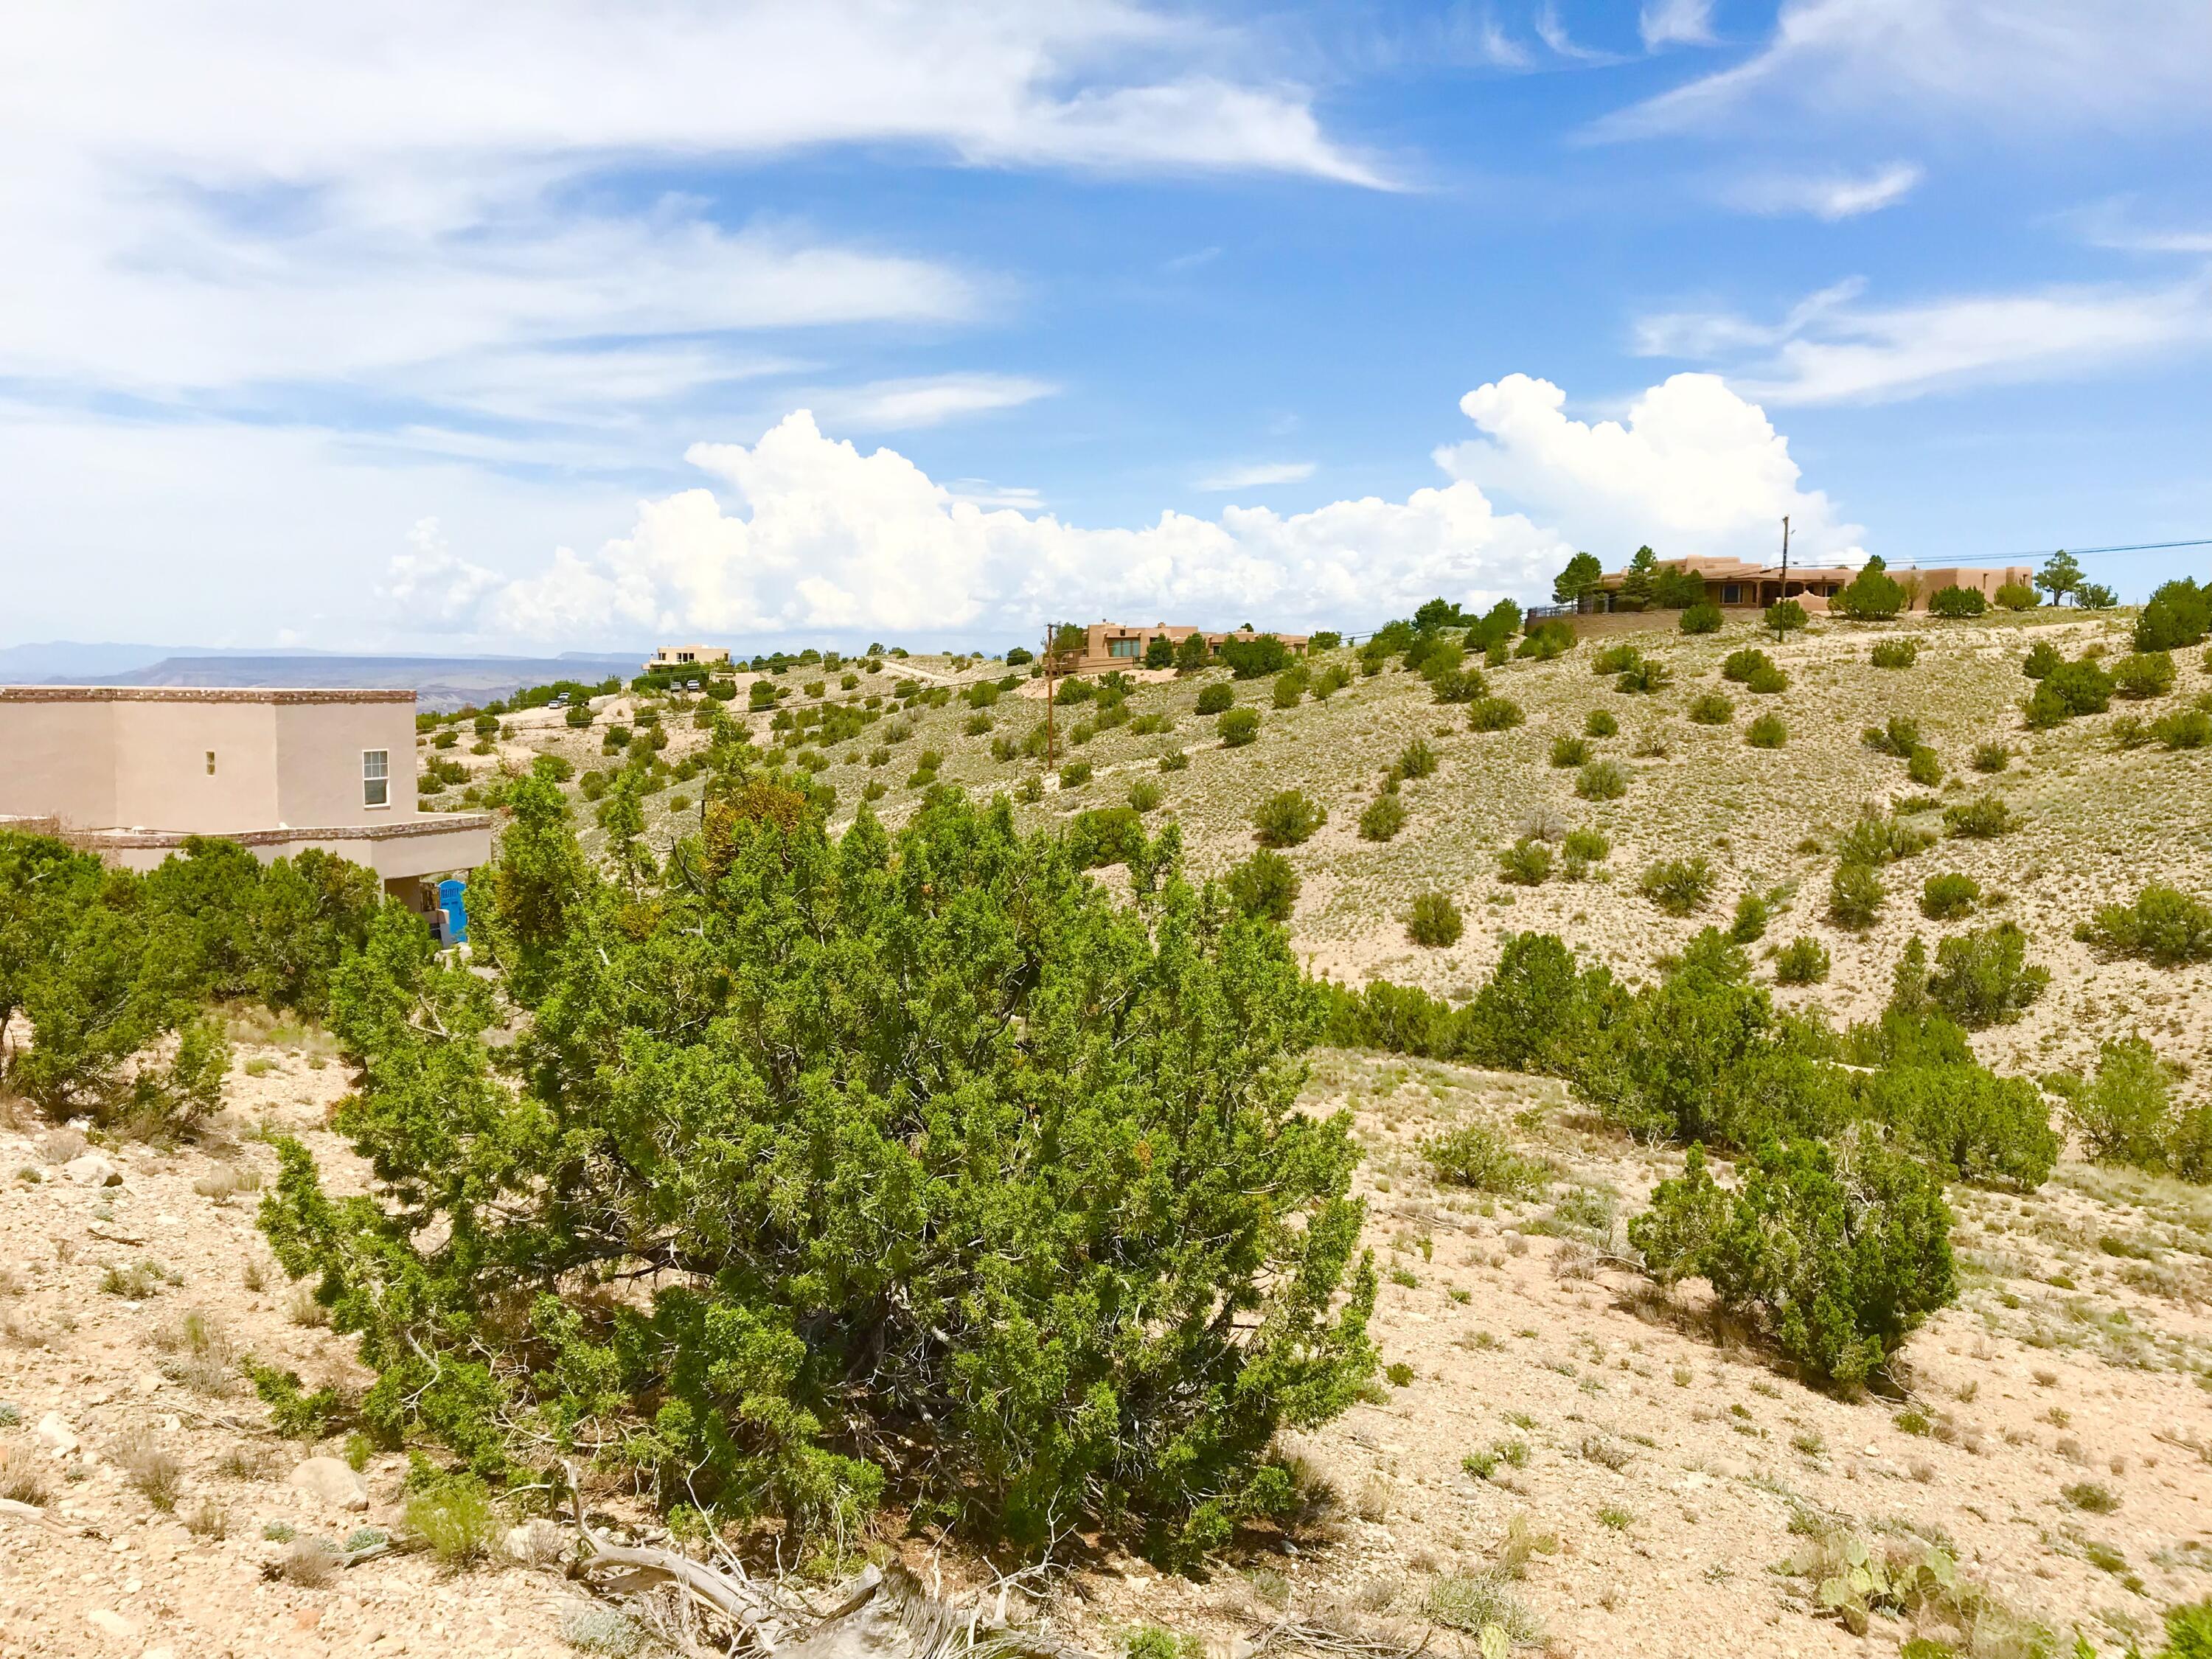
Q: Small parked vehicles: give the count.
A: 4